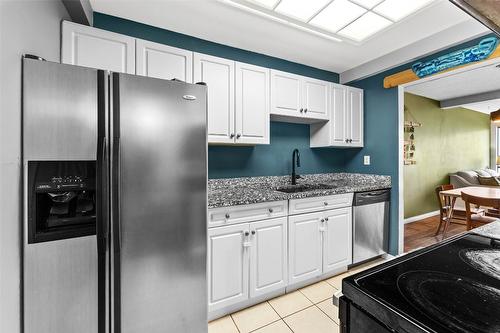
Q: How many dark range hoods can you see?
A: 1